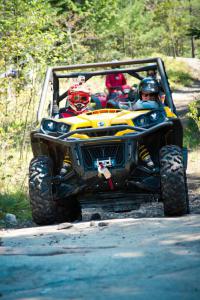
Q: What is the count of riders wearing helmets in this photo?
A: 2